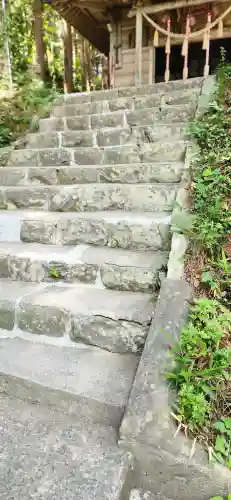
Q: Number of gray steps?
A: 11